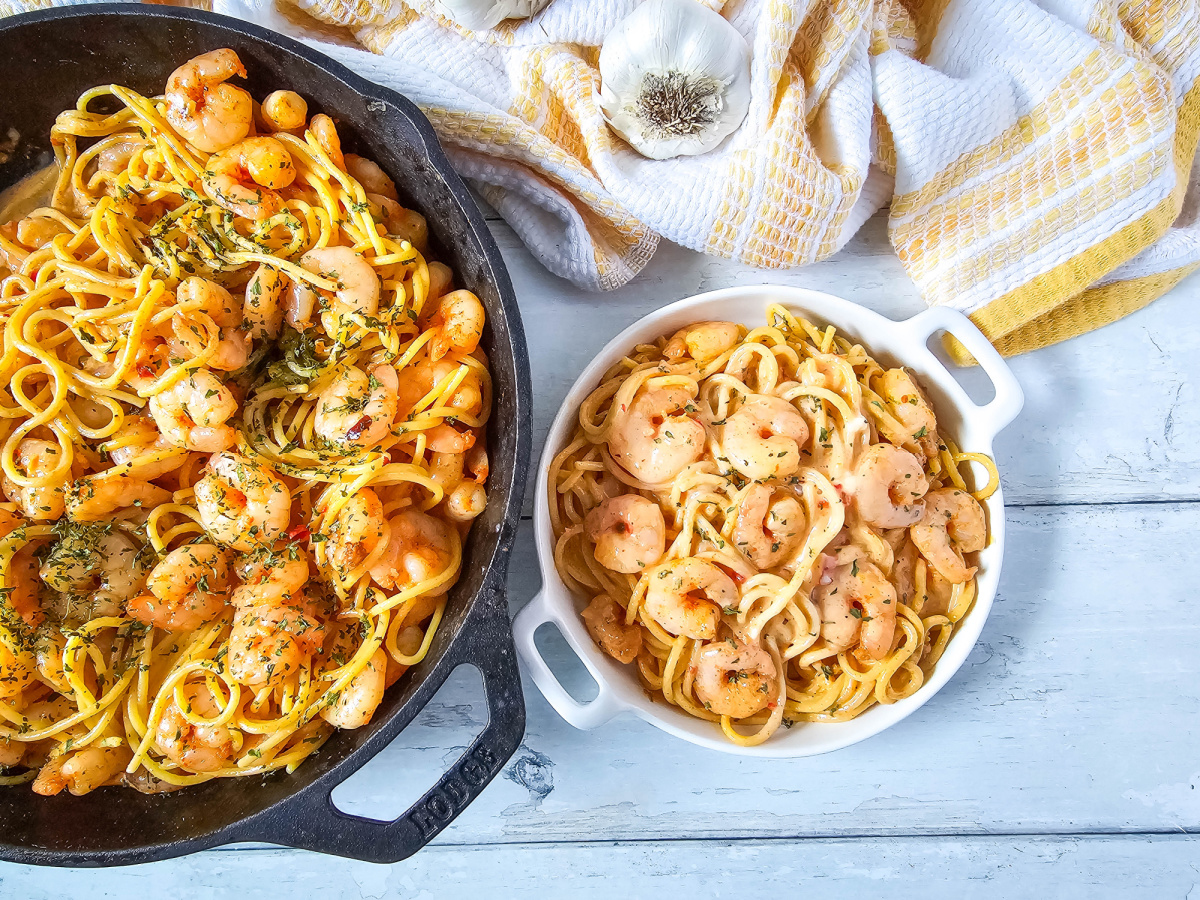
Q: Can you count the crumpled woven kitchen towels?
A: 1